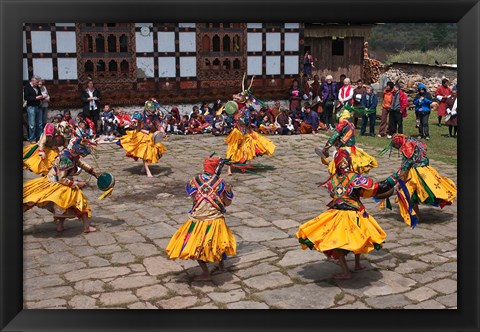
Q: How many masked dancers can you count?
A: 8